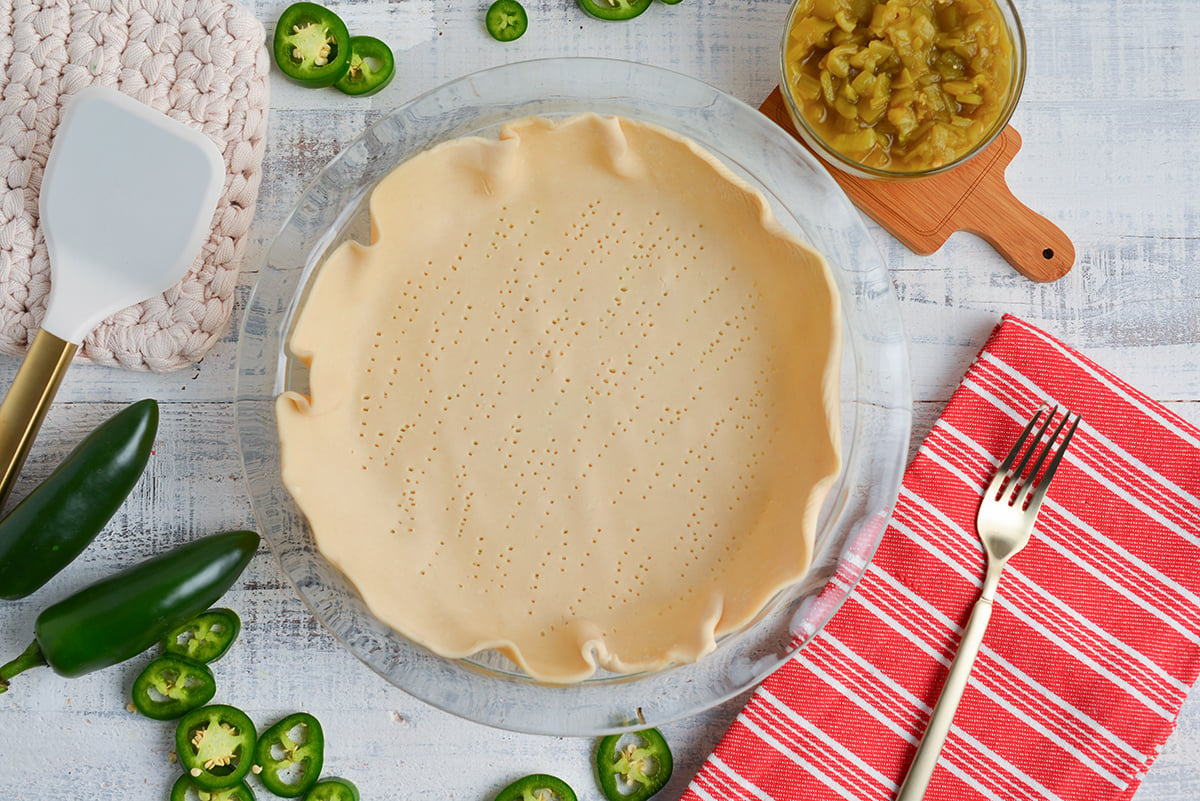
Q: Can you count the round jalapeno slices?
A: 13